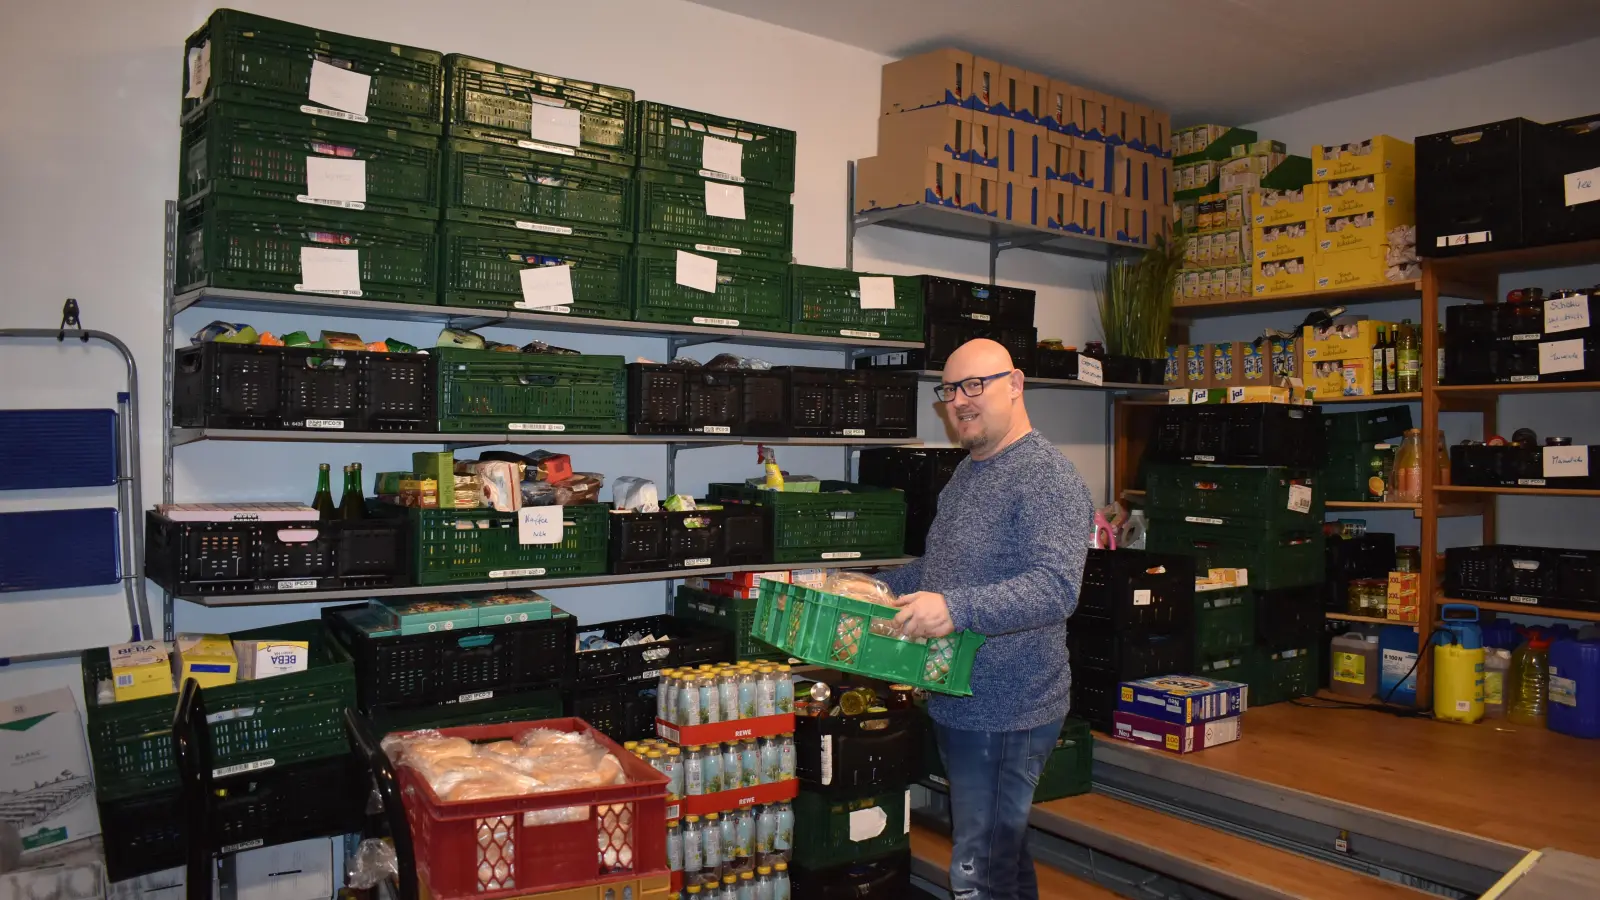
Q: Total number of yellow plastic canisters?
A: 1